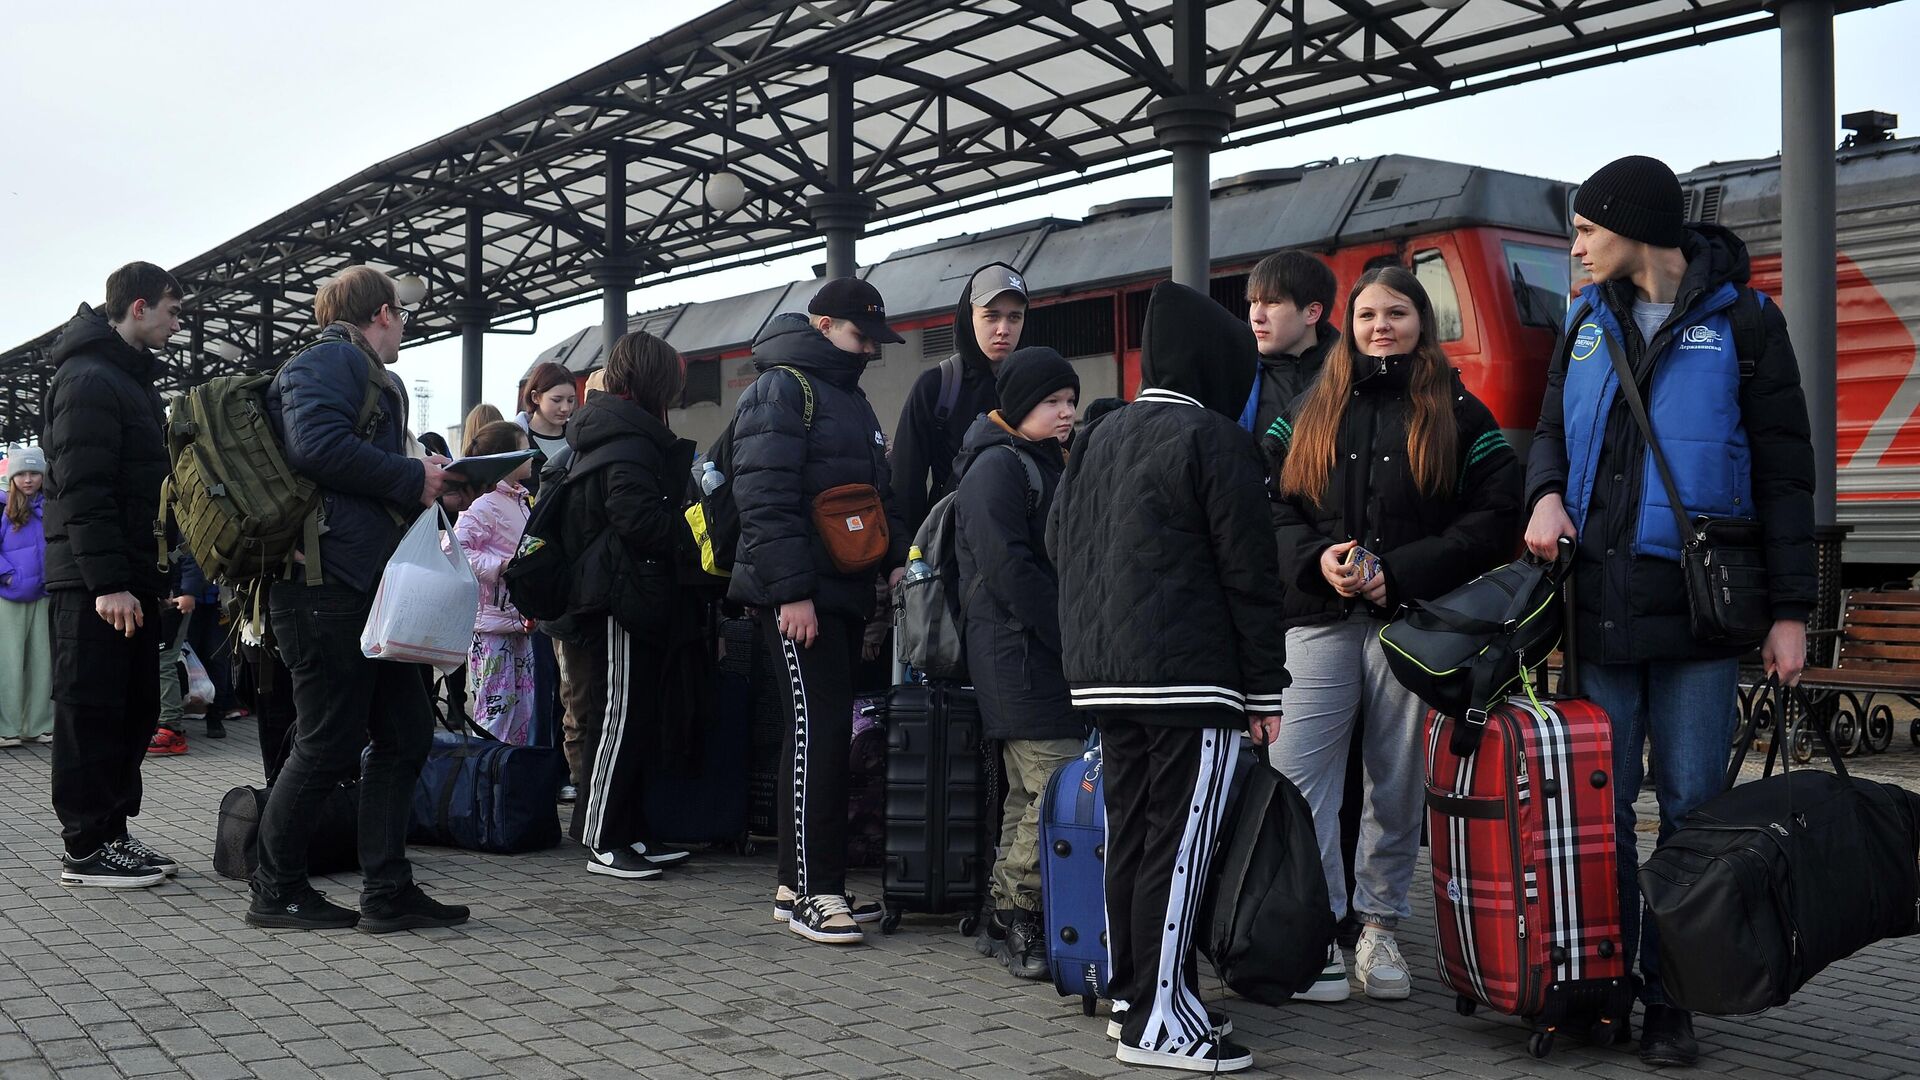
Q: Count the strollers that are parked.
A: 0